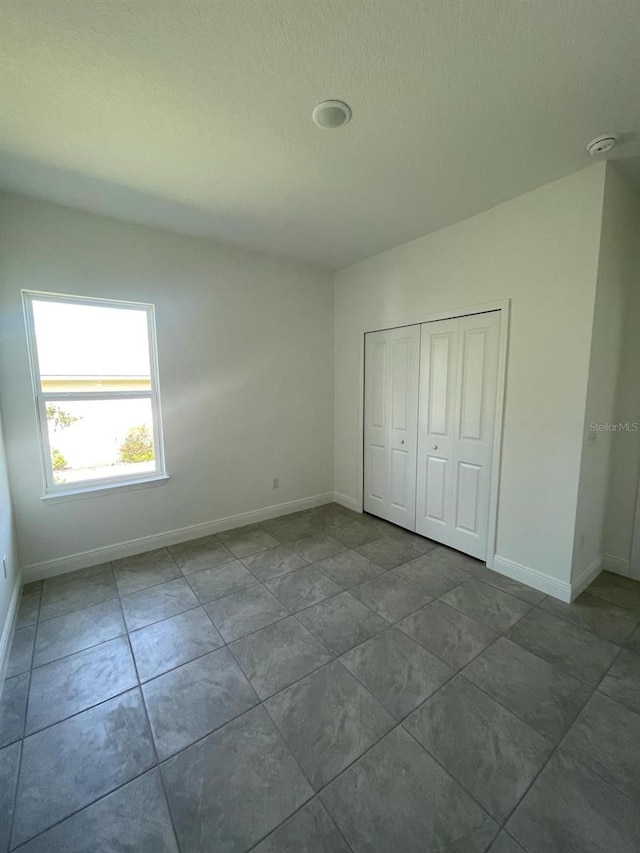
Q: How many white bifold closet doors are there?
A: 2